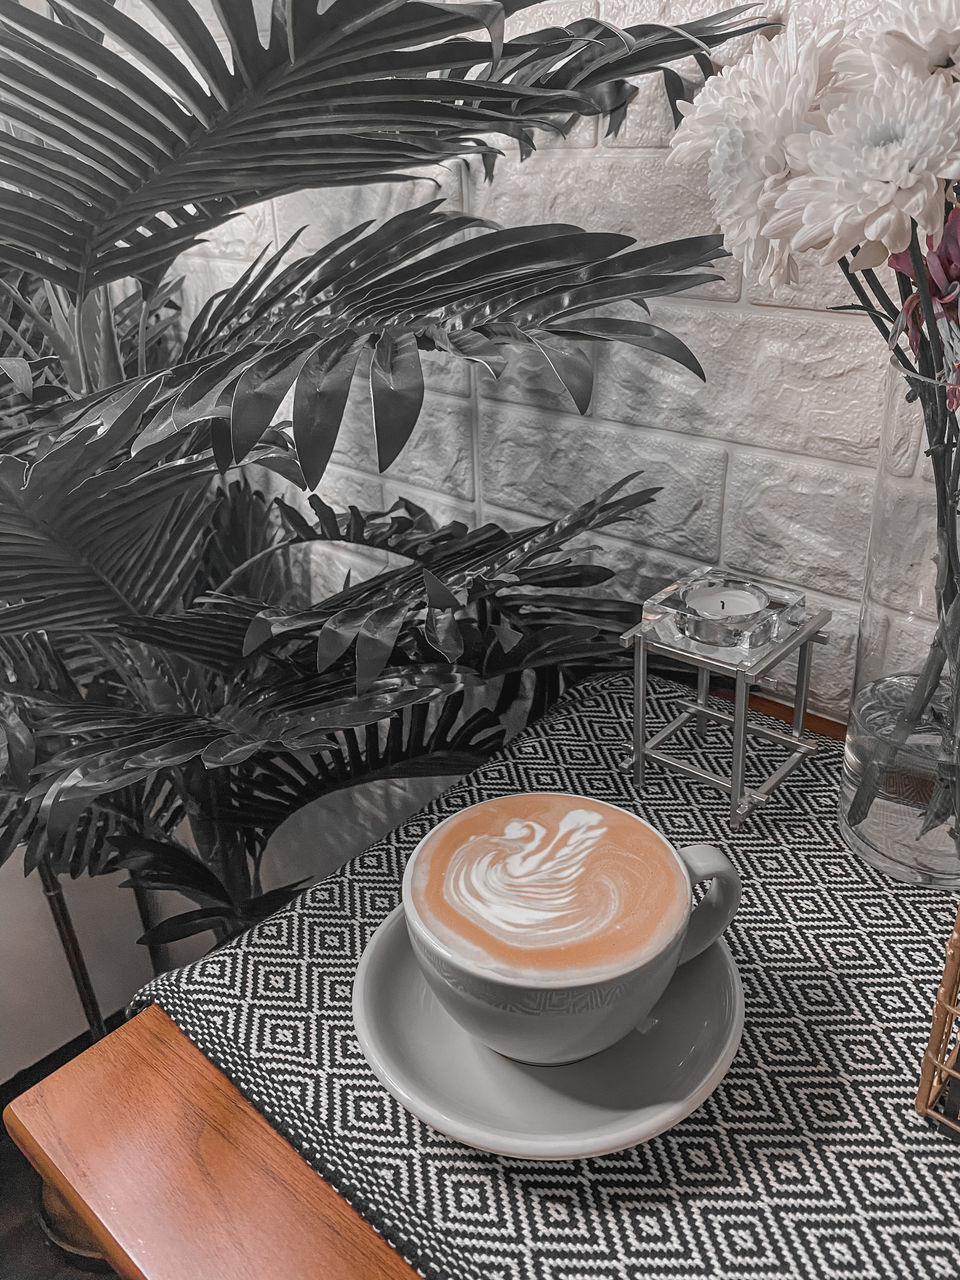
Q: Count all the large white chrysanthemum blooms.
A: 3